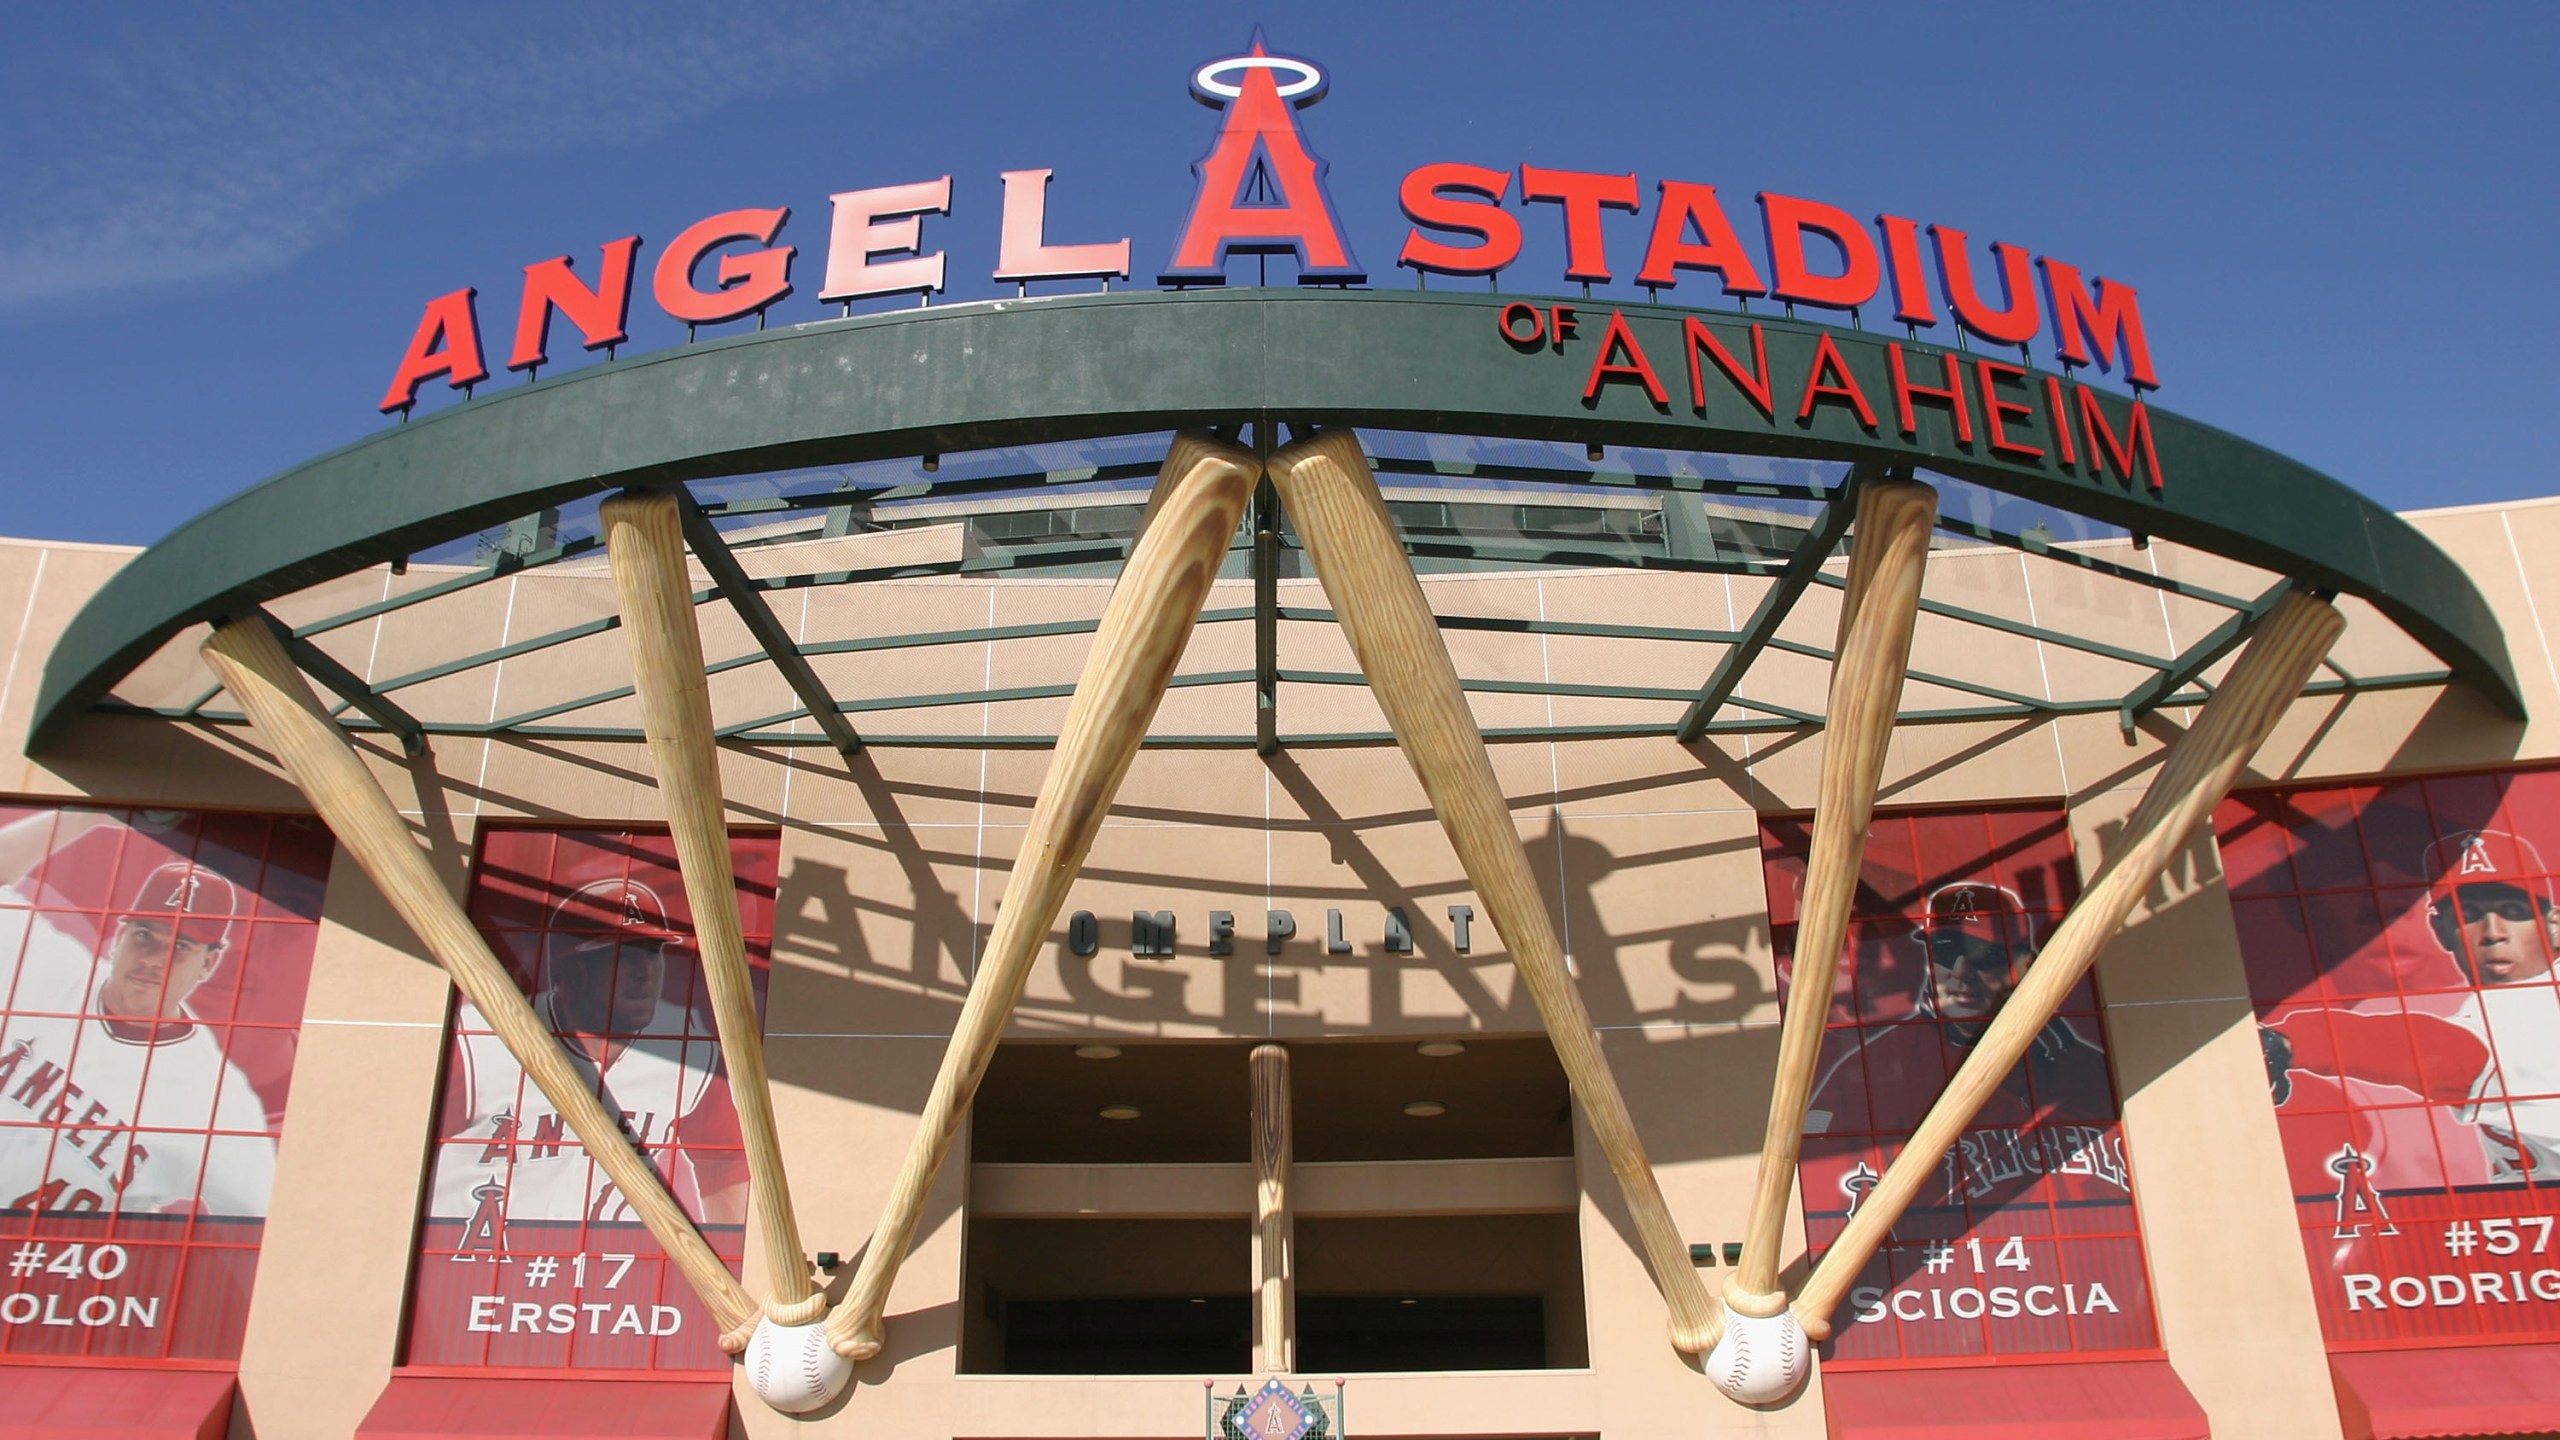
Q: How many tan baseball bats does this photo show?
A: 7